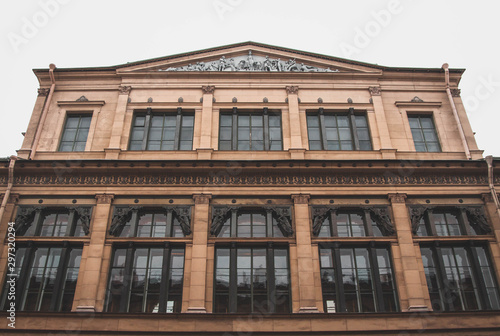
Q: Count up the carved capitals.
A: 12